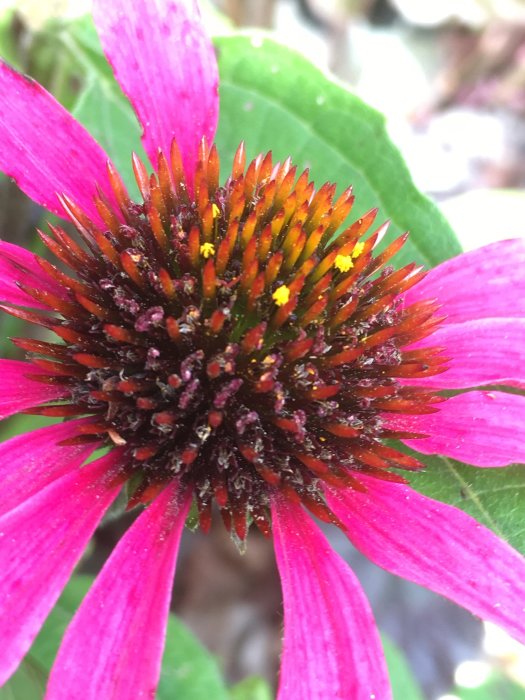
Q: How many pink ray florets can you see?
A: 12